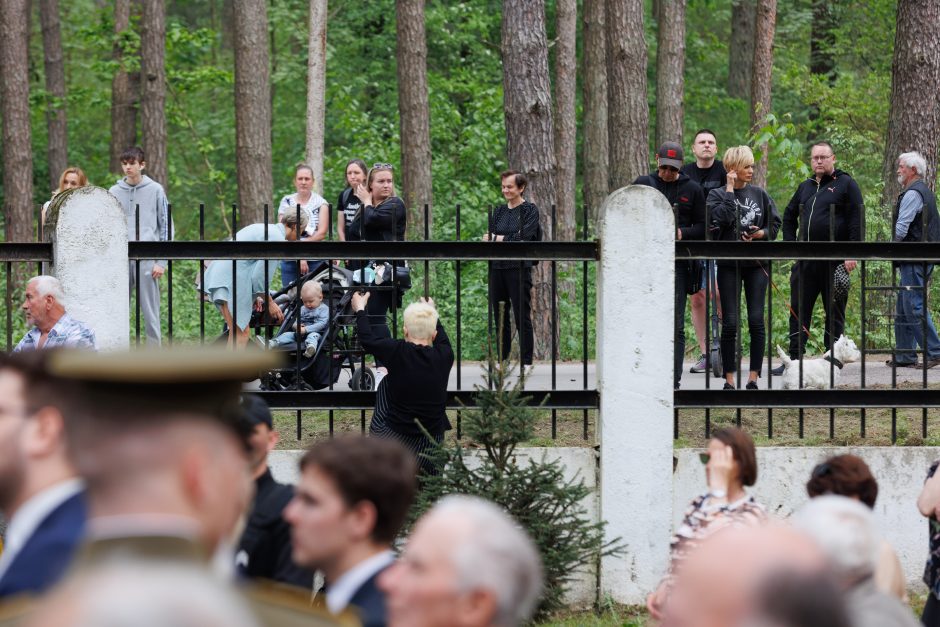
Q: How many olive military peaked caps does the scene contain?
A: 1